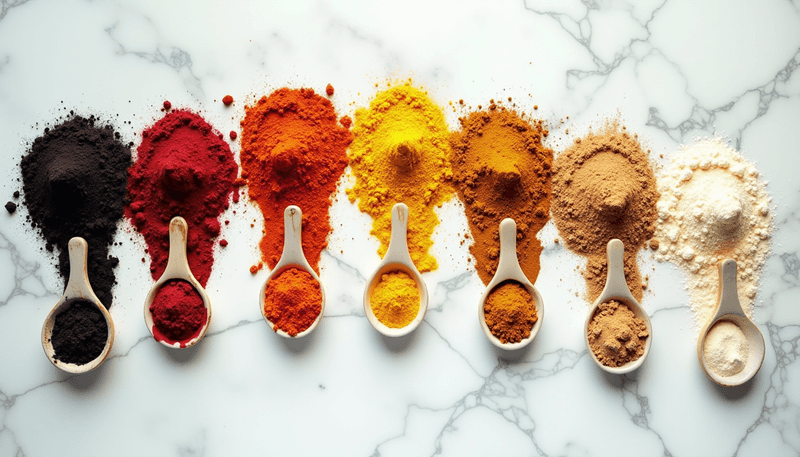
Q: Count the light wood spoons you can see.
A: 7